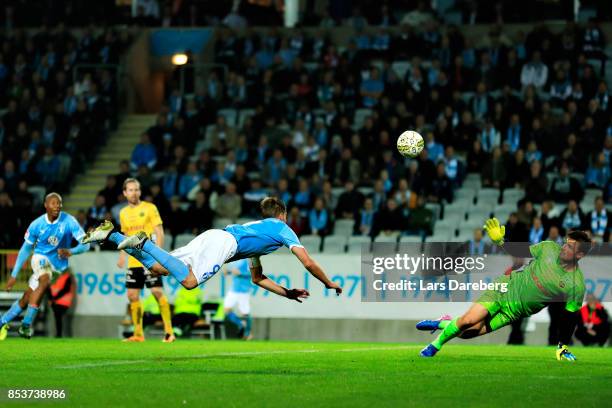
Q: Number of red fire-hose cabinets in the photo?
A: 0